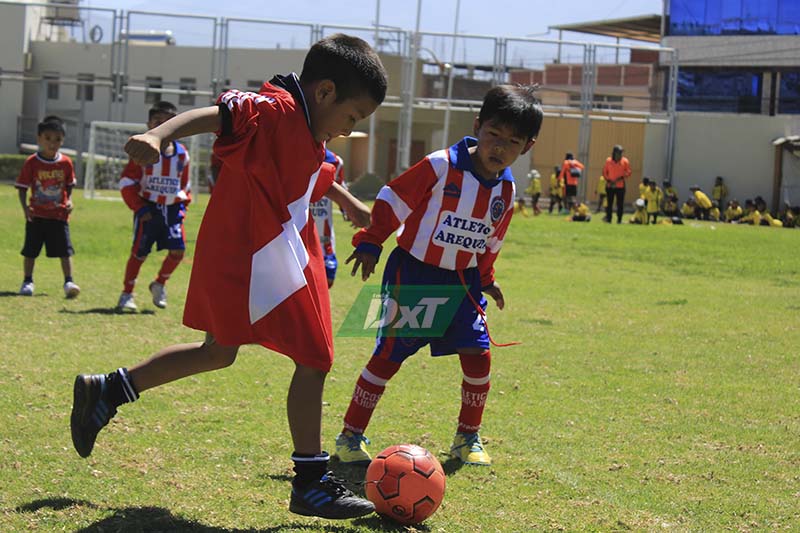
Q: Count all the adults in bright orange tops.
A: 2